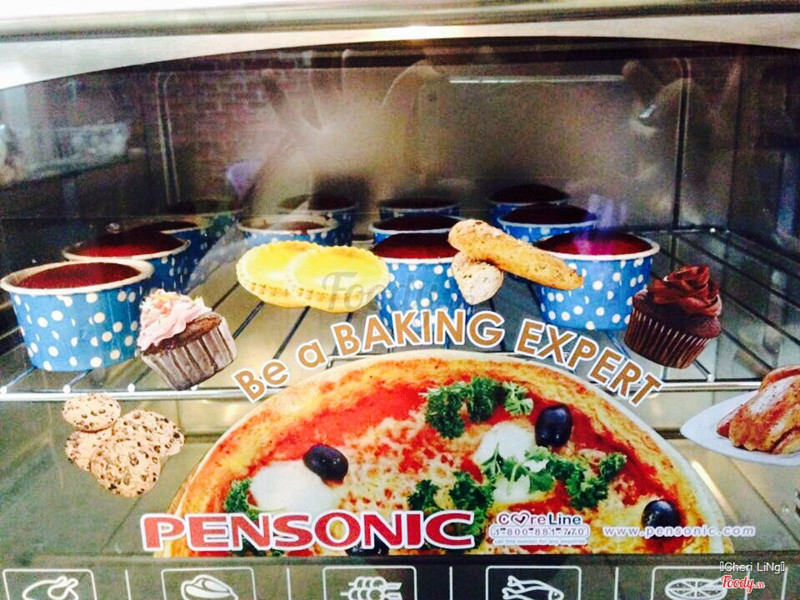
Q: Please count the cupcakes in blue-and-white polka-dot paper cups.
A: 12